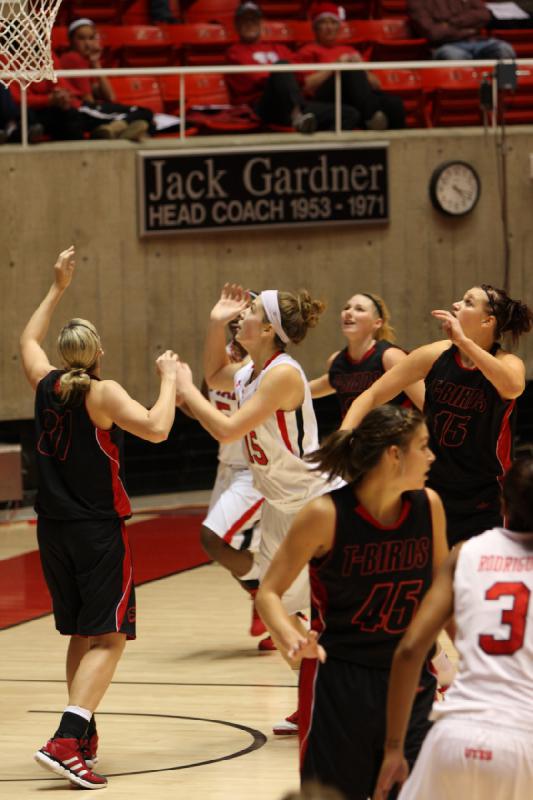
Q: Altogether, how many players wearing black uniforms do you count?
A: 4